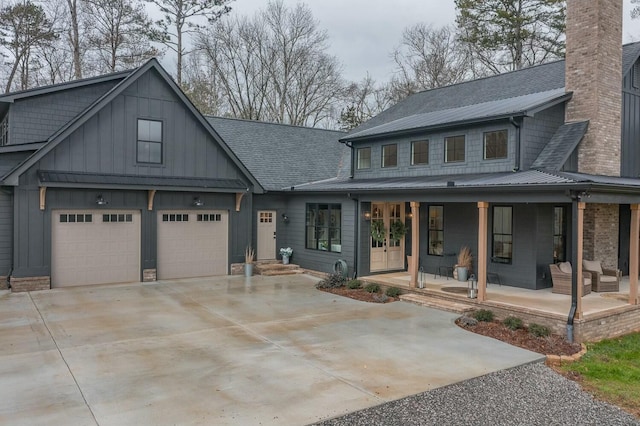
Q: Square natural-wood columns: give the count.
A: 4